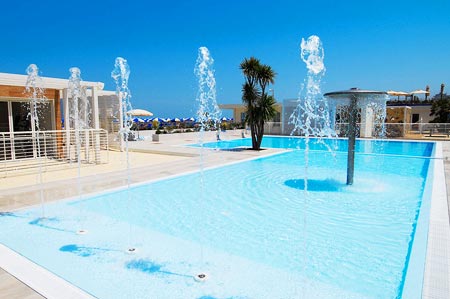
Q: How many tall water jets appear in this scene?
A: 5